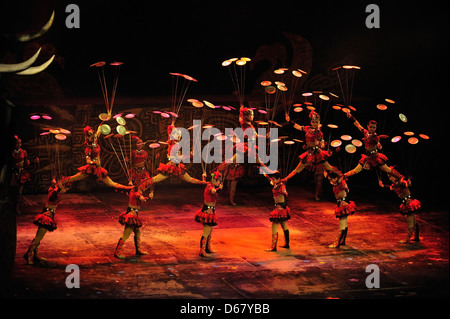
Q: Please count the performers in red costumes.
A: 15